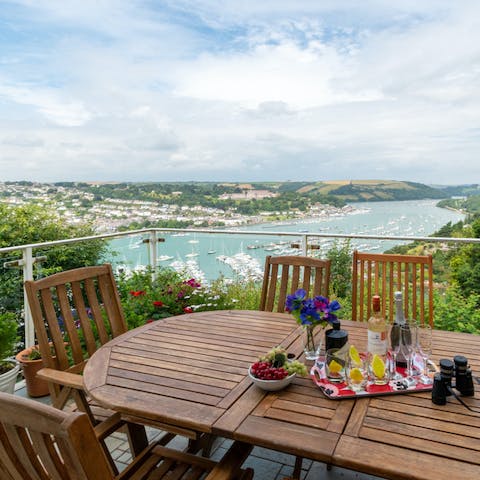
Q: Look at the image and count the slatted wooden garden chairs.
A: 4